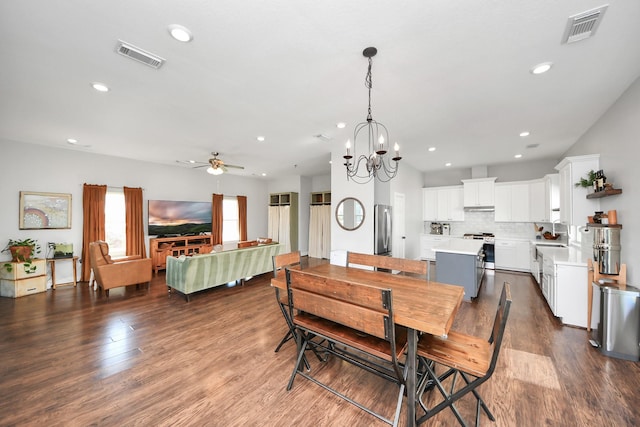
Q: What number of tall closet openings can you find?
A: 2